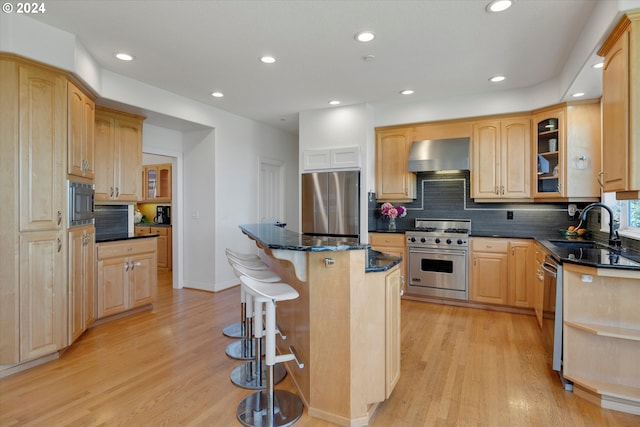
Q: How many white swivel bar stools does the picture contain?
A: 4